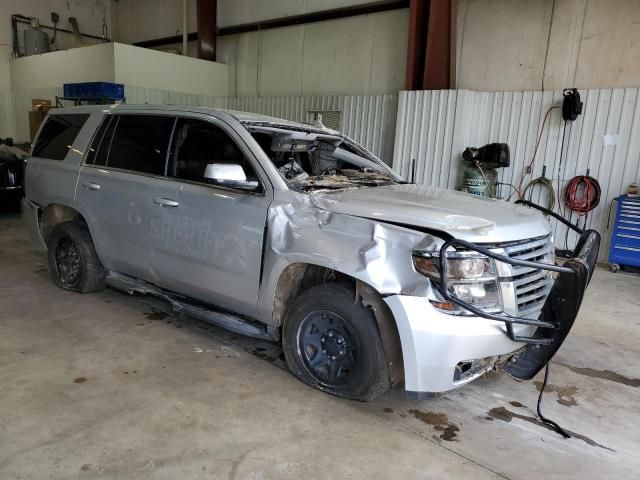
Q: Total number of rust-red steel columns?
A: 2